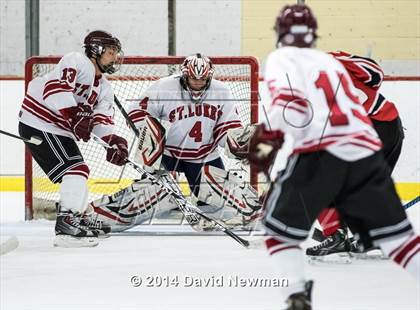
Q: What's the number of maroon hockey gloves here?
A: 3